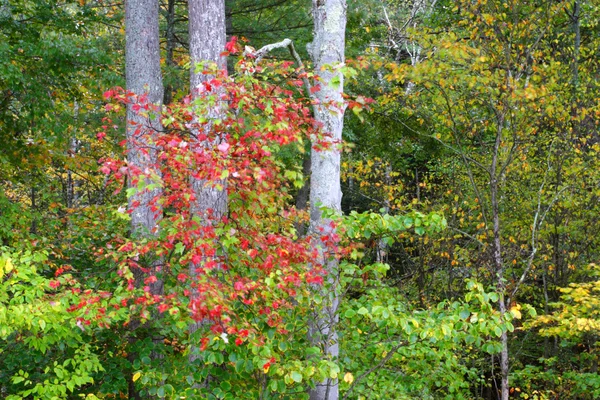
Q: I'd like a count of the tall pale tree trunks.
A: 3